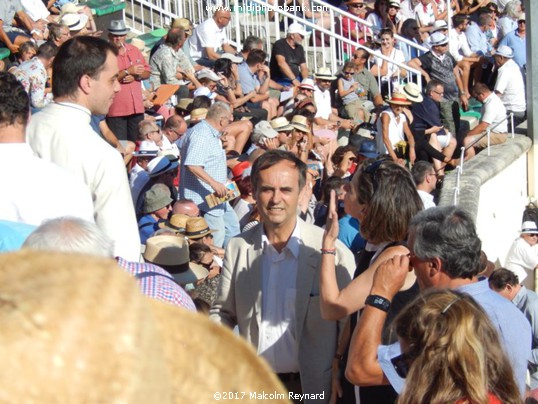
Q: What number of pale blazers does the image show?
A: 1